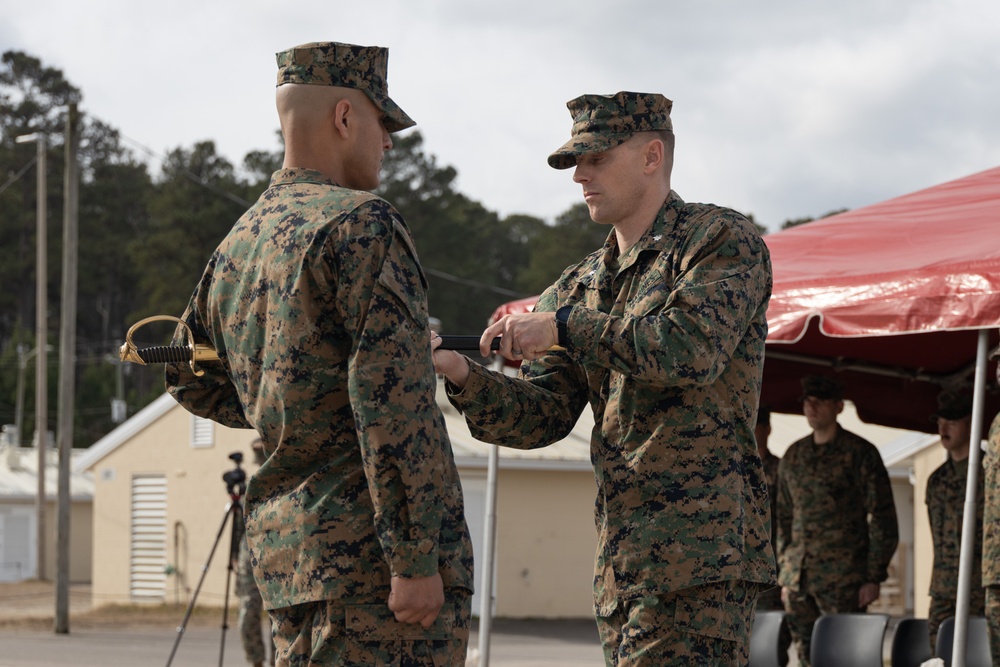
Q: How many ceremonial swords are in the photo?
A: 1